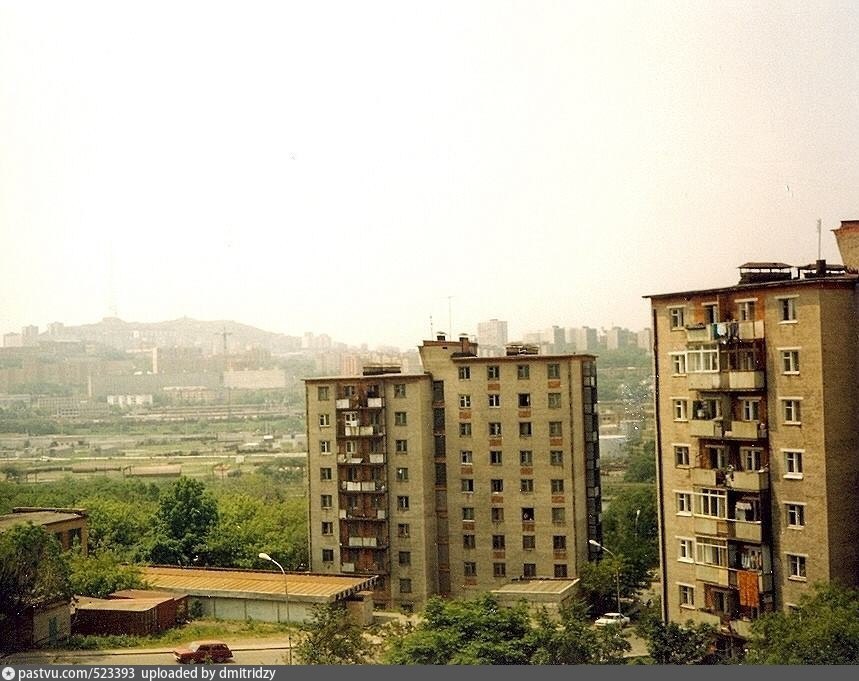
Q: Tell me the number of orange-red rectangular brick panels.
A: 15